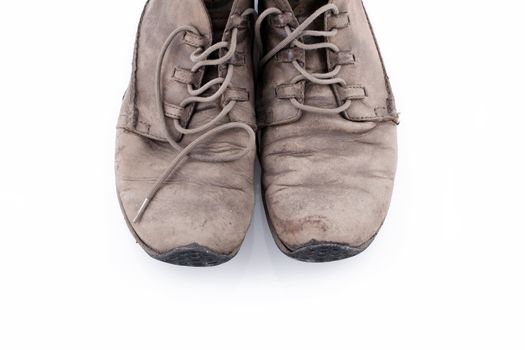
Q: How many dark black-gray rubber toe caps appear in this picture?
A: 2